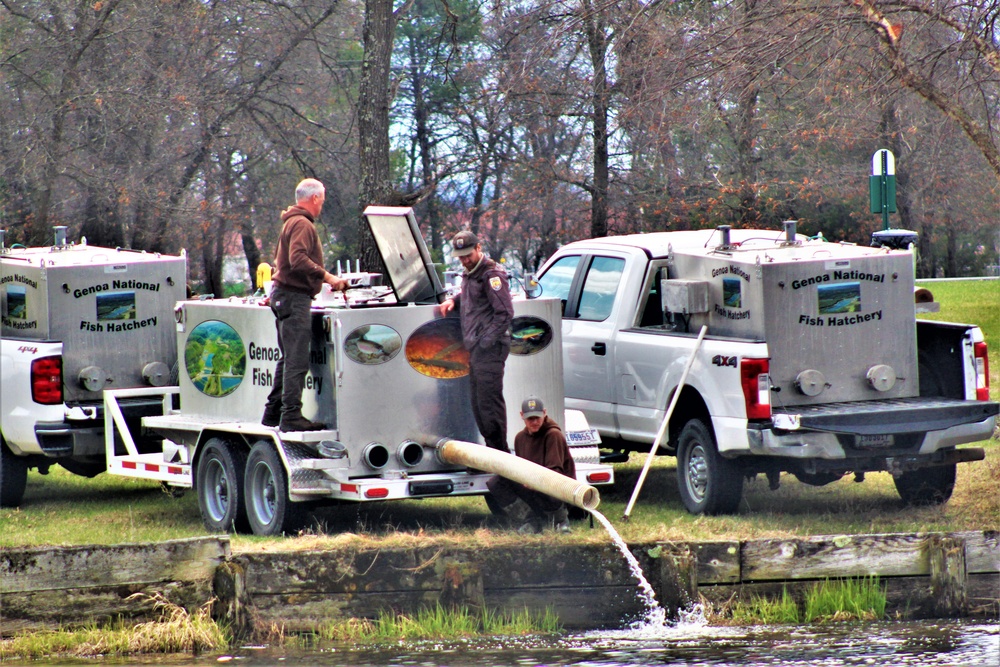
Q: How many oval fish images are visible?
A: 3